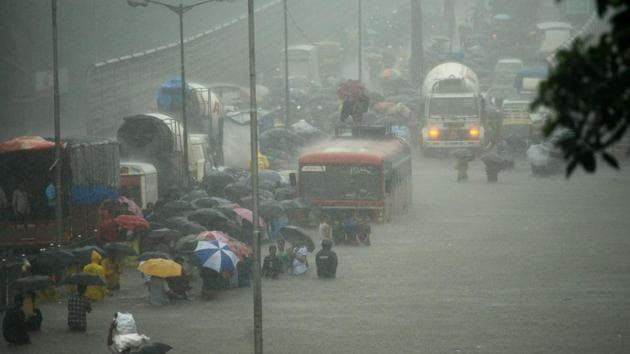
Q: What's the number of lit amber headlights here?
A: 2